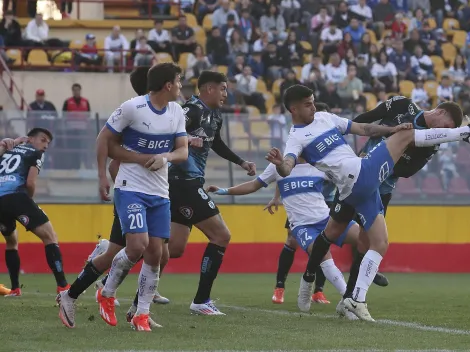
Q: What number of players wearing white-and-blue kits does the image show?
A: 3